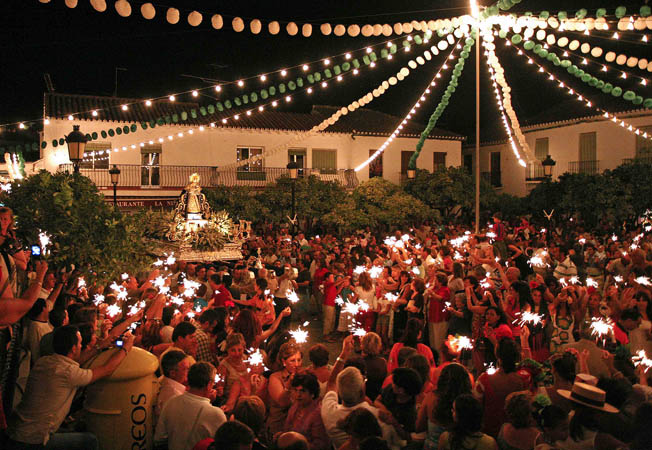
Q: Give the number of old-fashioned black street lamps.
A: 5